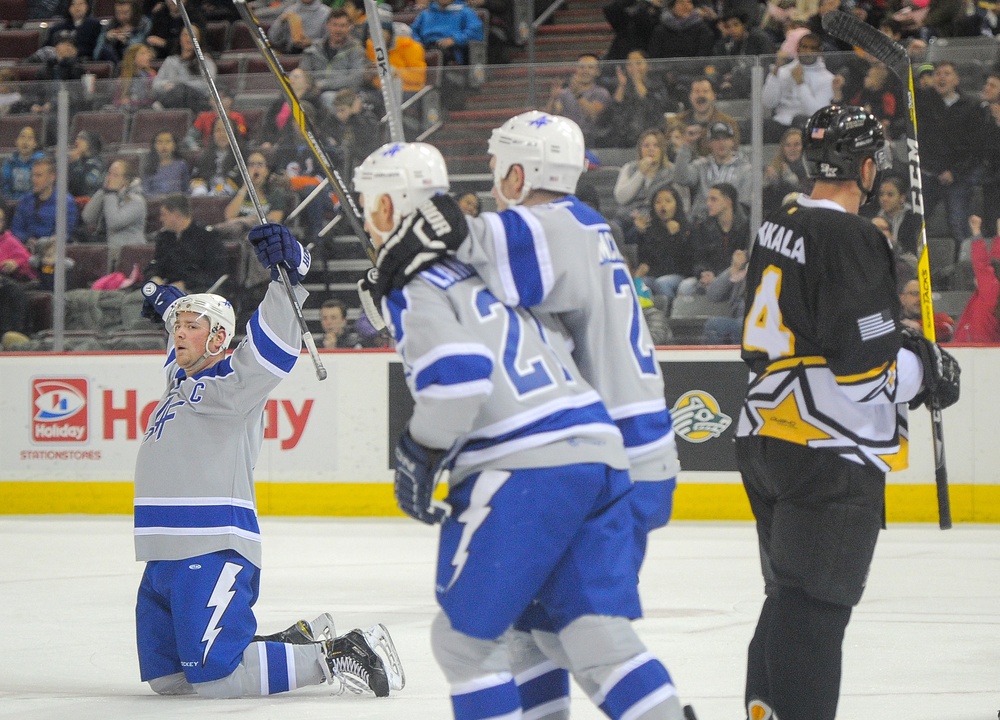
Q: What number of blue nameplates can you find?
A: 2